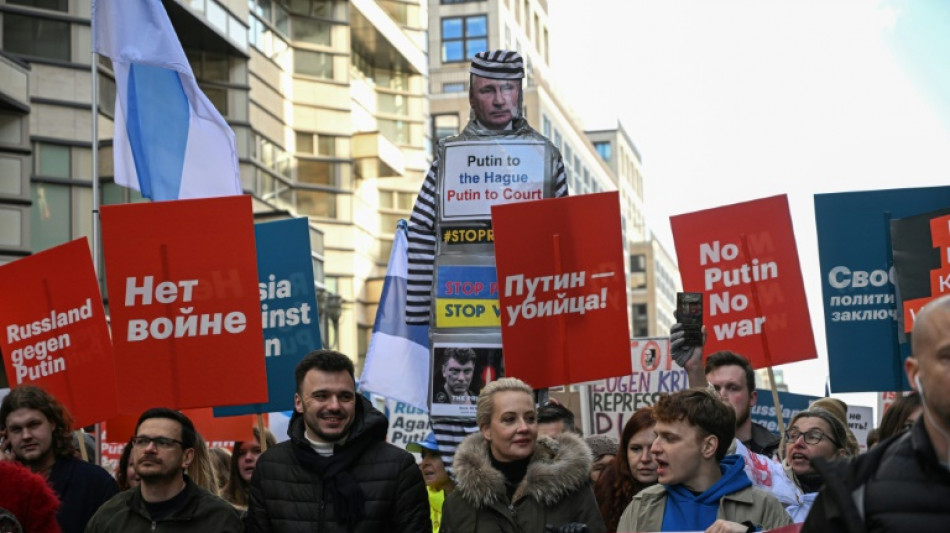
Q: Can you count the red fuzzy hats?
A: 1